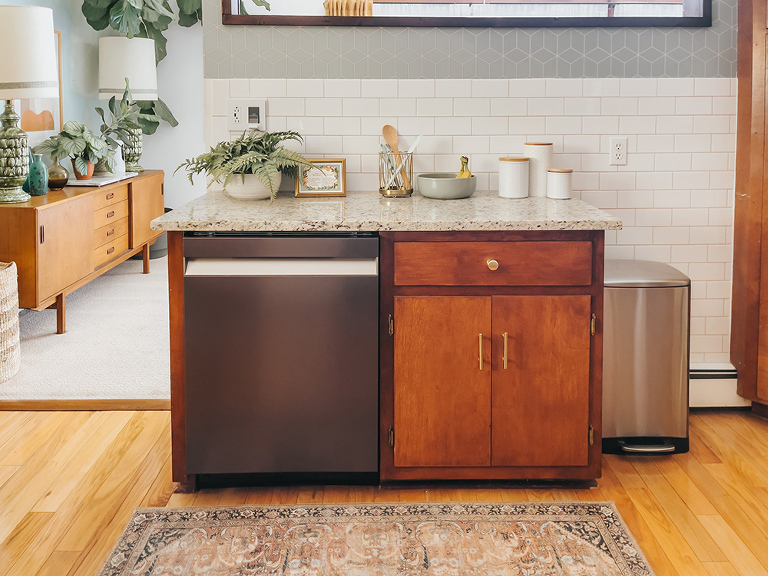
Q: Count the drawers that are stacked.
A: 4